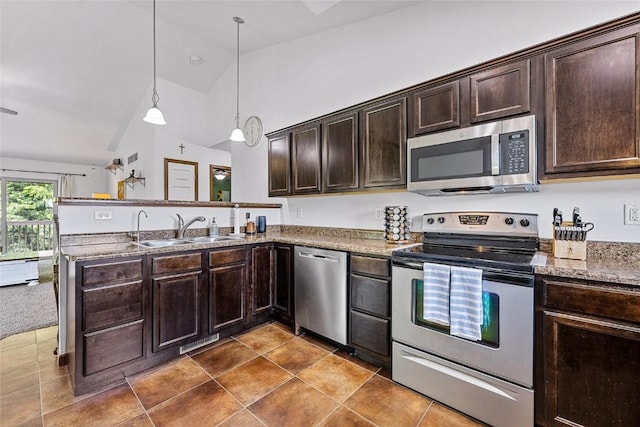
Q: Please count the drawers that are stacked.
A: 6